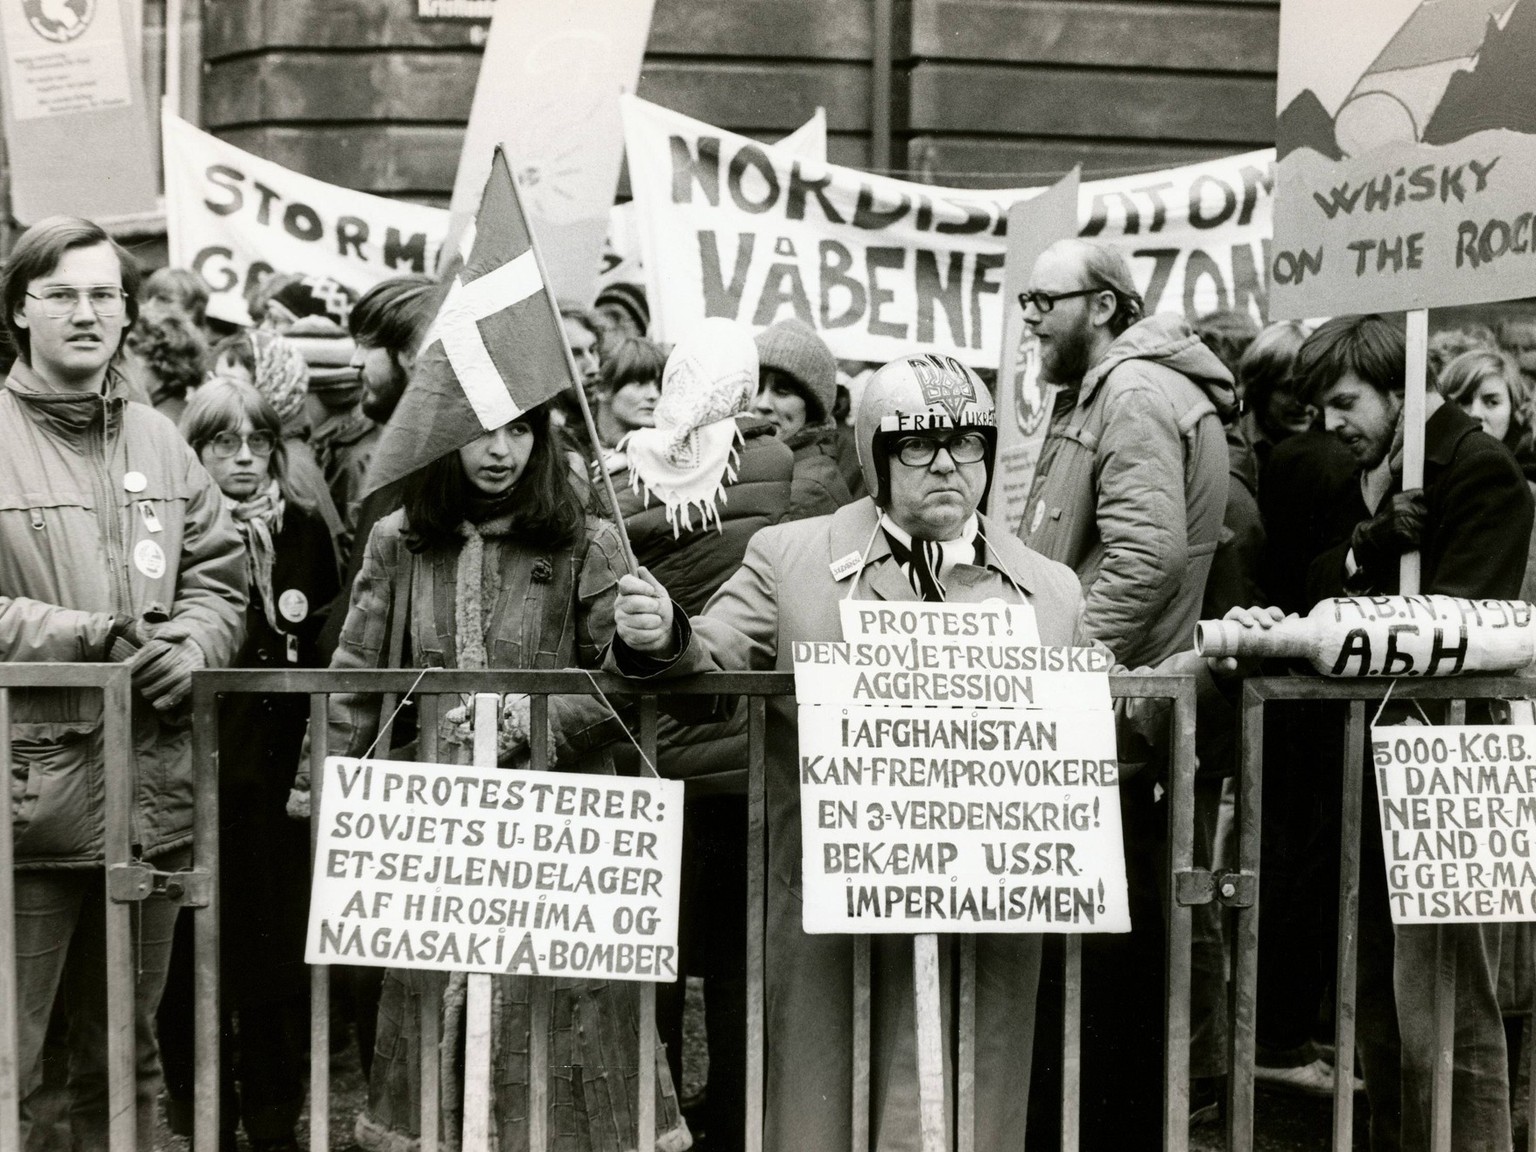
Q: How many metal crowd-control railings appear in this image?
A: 3